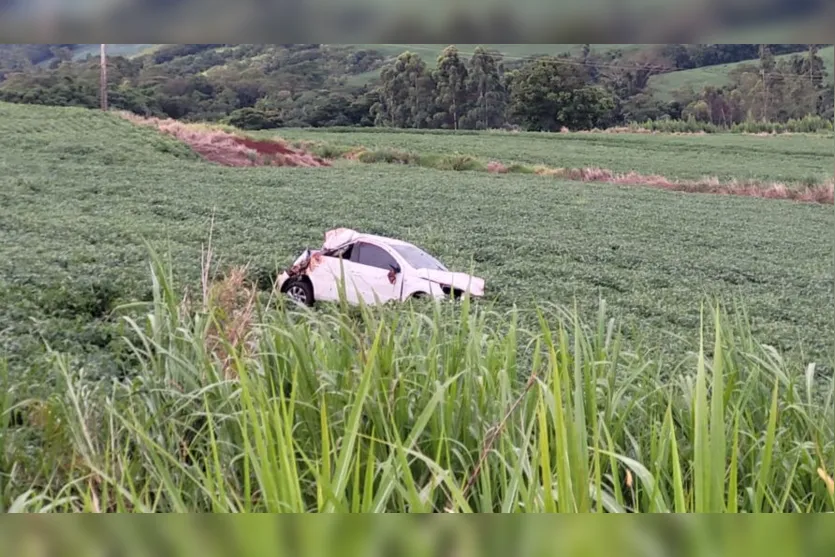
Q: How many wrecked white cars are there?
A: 1